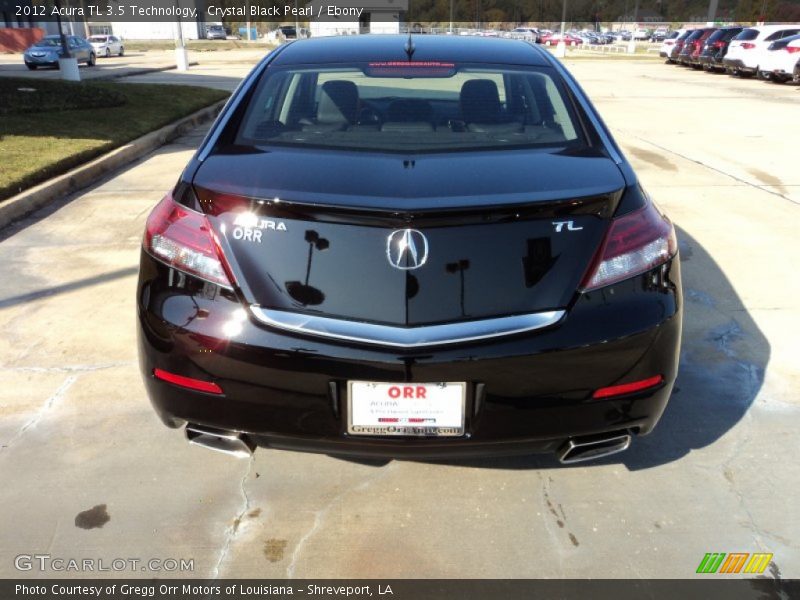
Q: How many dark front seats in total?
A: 2